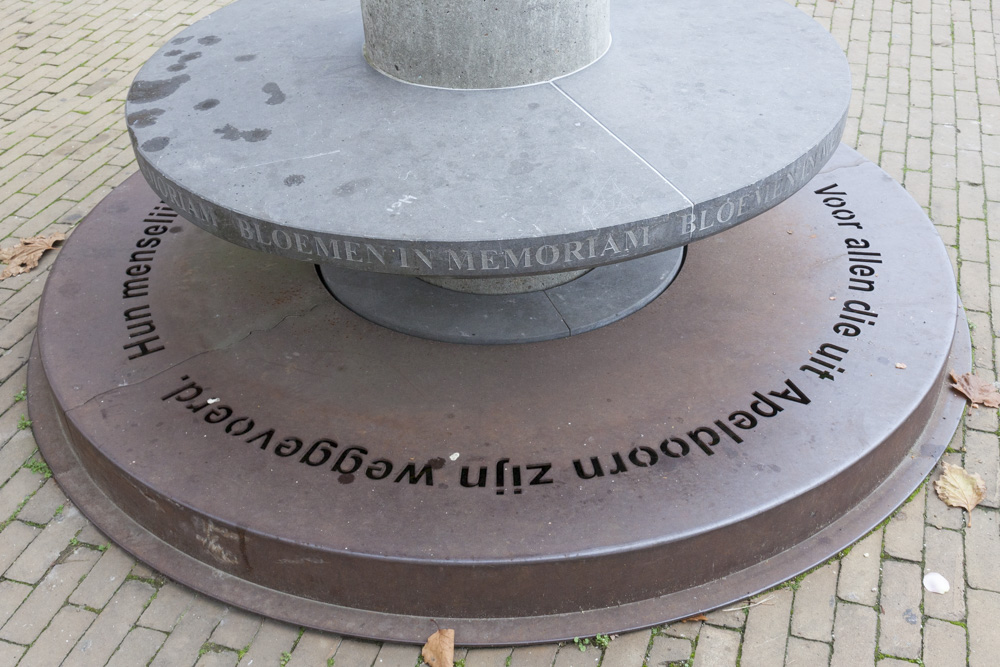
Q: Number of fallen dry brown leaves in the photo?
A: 4